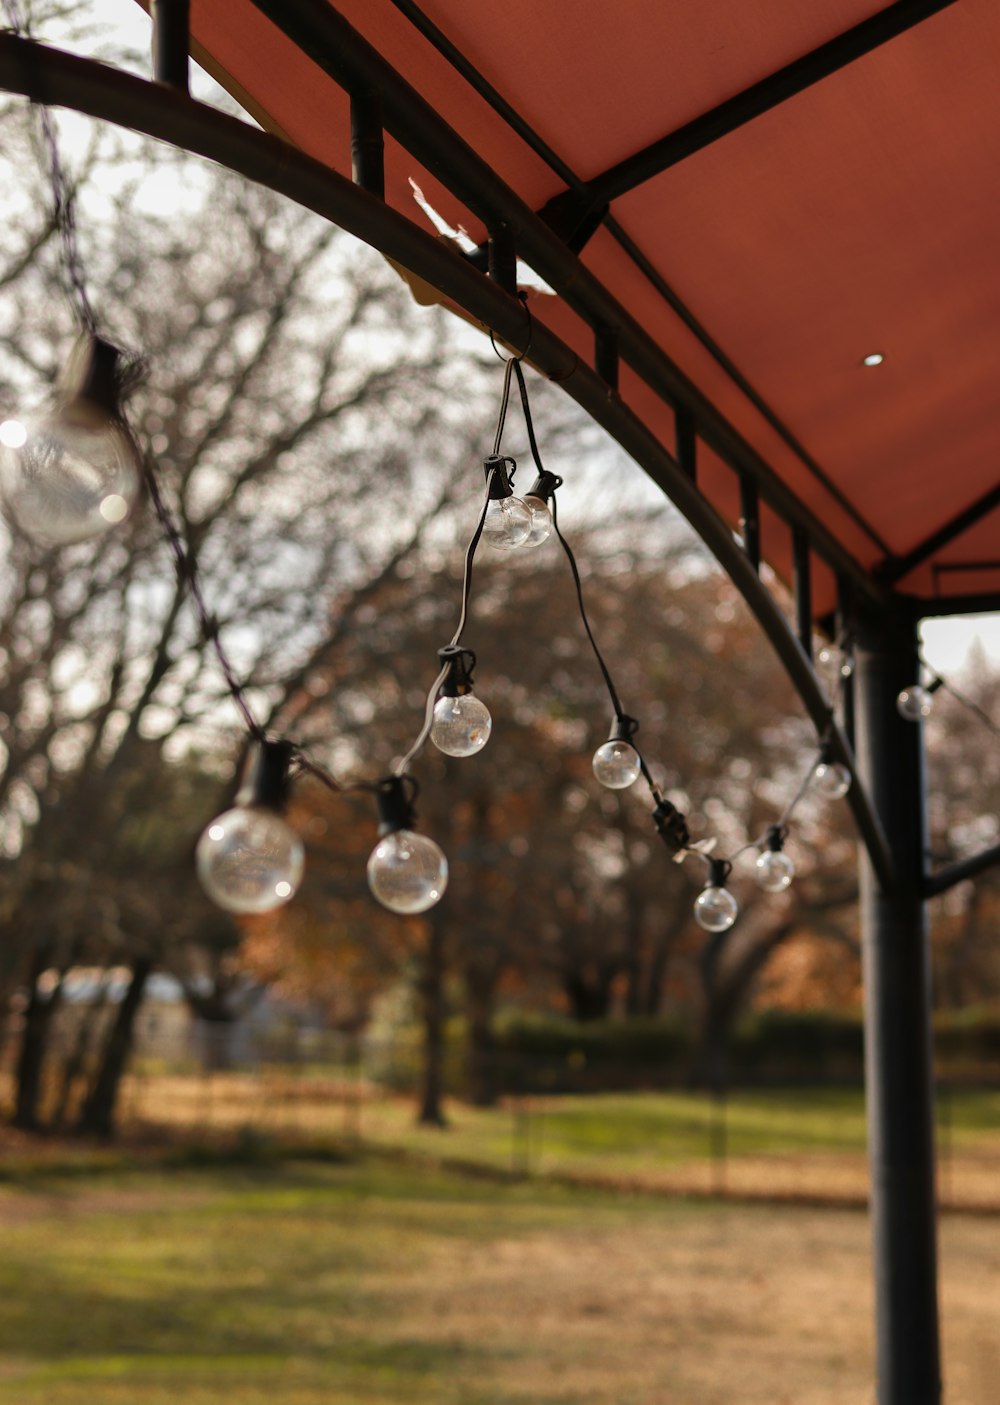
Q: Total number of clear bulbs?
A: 12